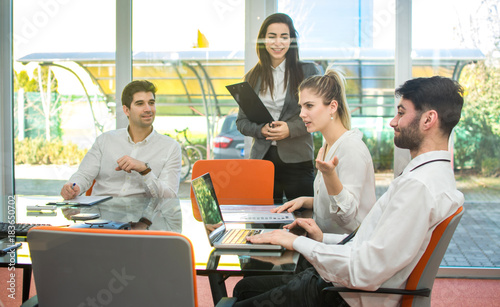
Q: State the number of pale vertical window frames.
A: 4